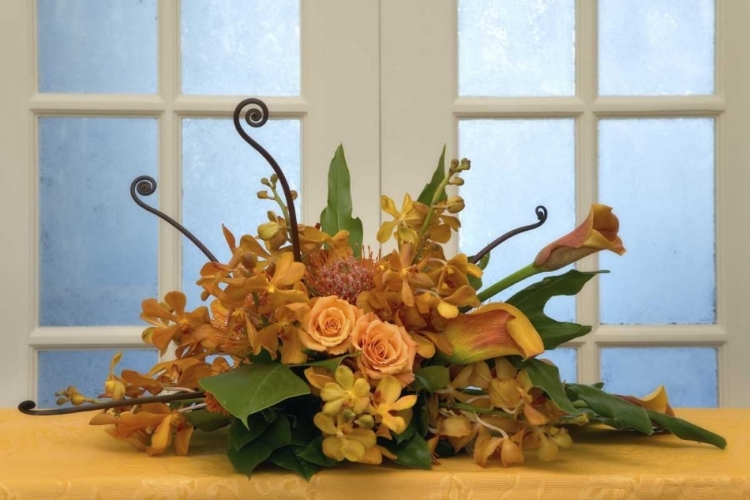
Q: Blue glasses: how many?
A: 12